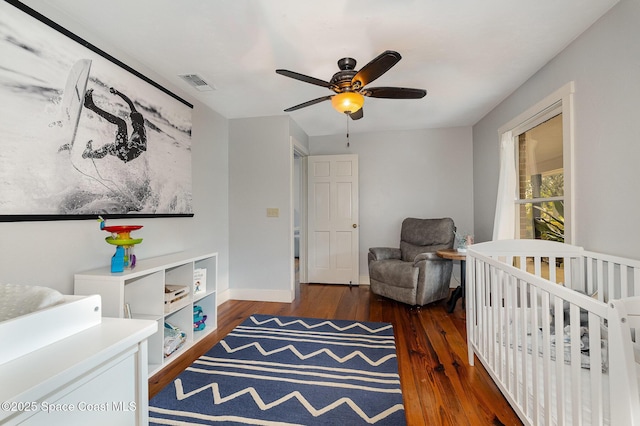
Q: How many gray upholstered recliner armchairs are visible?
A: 1